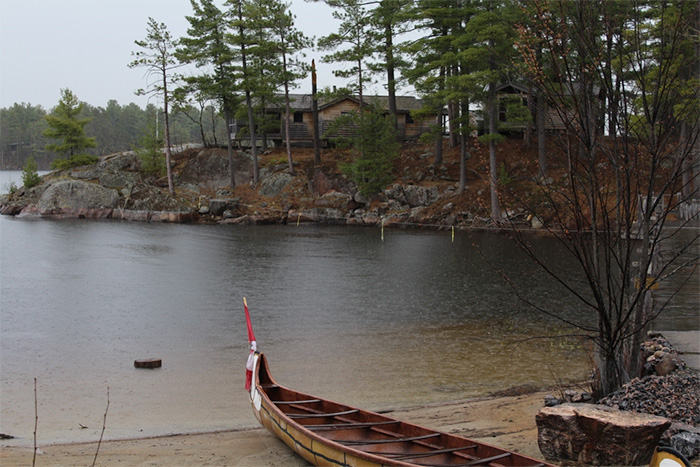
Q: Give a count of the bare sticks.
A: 2